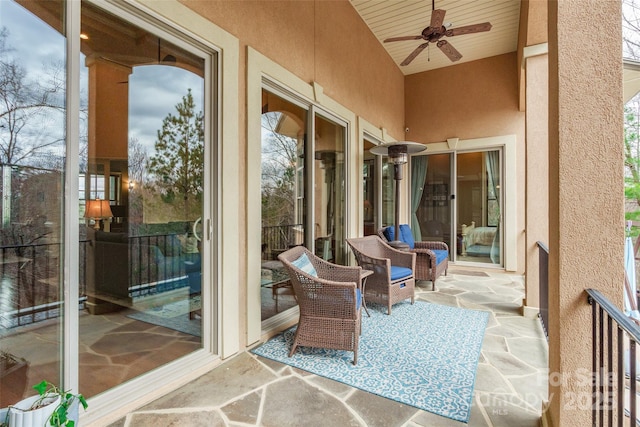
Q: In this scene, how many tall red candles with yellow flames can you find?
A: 0